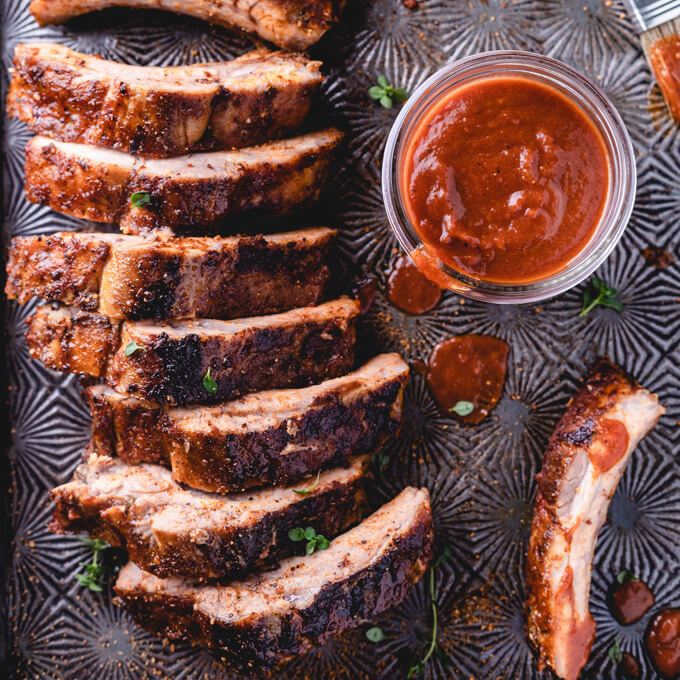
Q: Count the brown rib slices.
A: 9